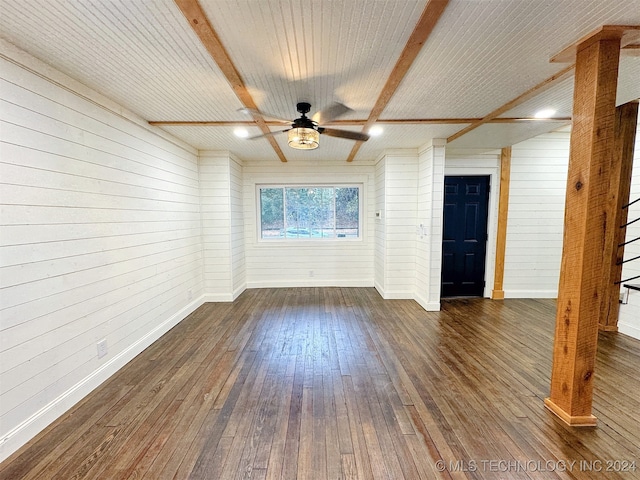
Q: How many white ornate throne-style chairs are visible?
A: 0